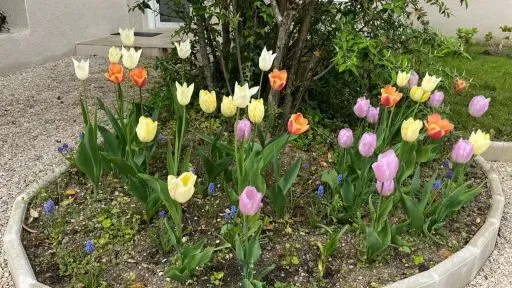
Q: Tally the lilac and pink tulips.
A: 12